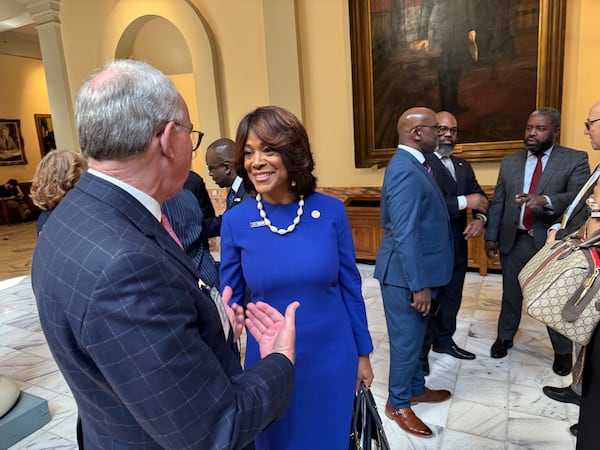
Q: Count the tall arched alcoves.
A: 1